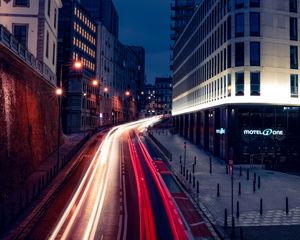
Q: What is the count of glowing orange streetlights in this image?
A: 5